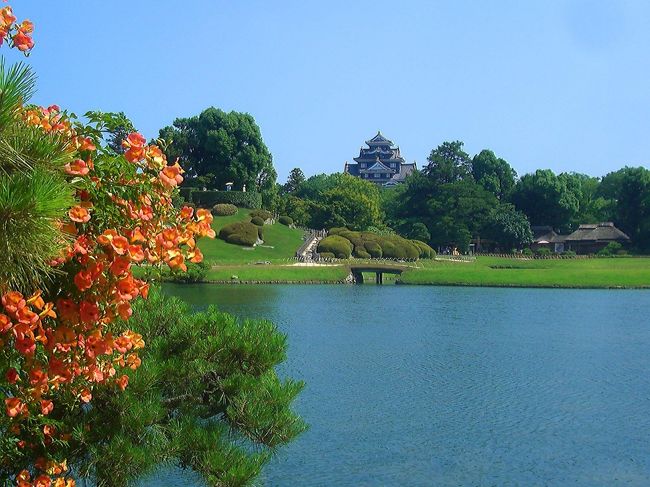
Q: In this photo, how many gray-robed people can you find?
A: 0